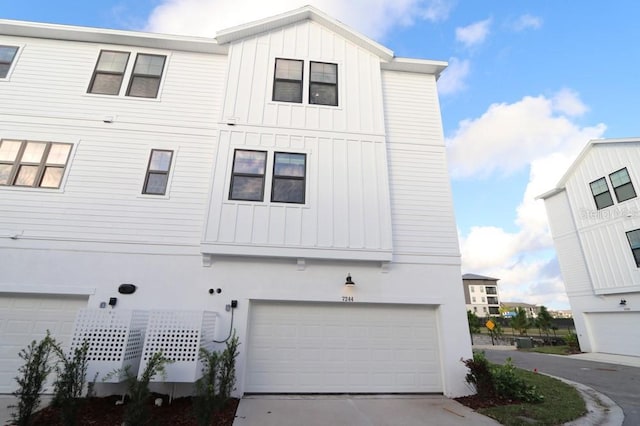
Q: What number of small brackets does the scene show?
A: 3